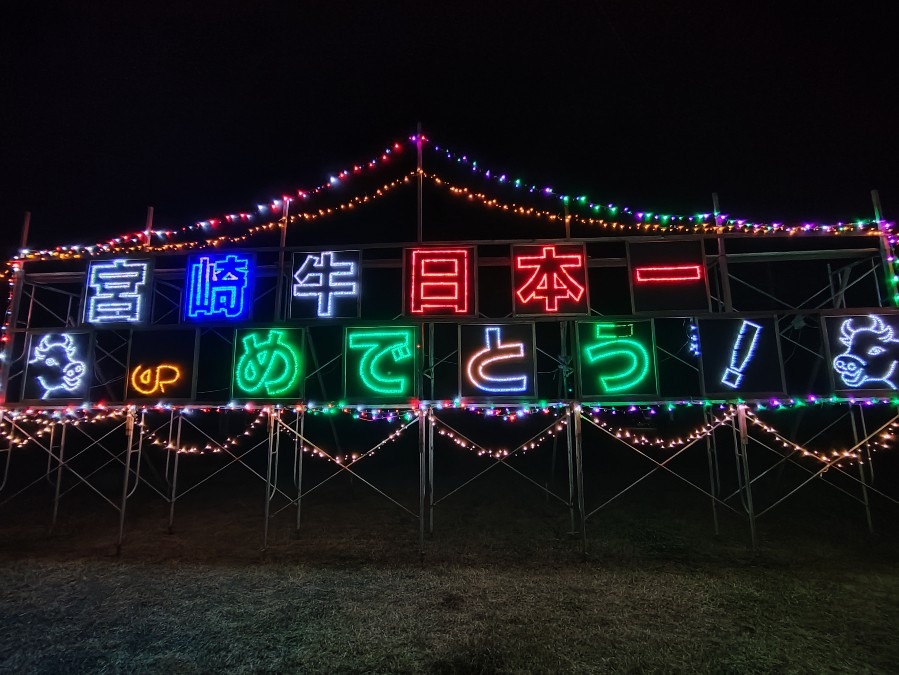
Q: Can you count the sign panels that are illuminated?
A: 14